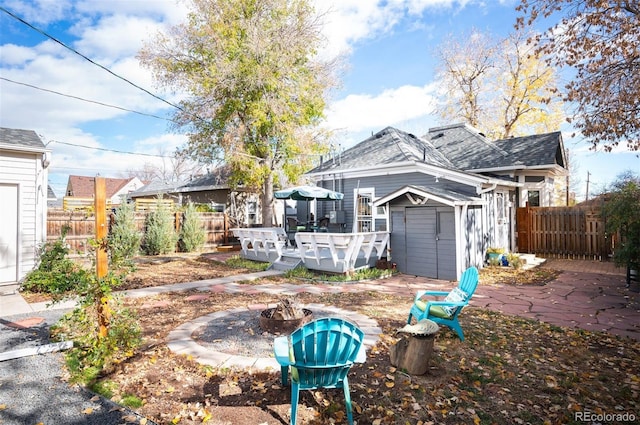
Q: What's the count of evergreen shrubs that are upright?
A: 3